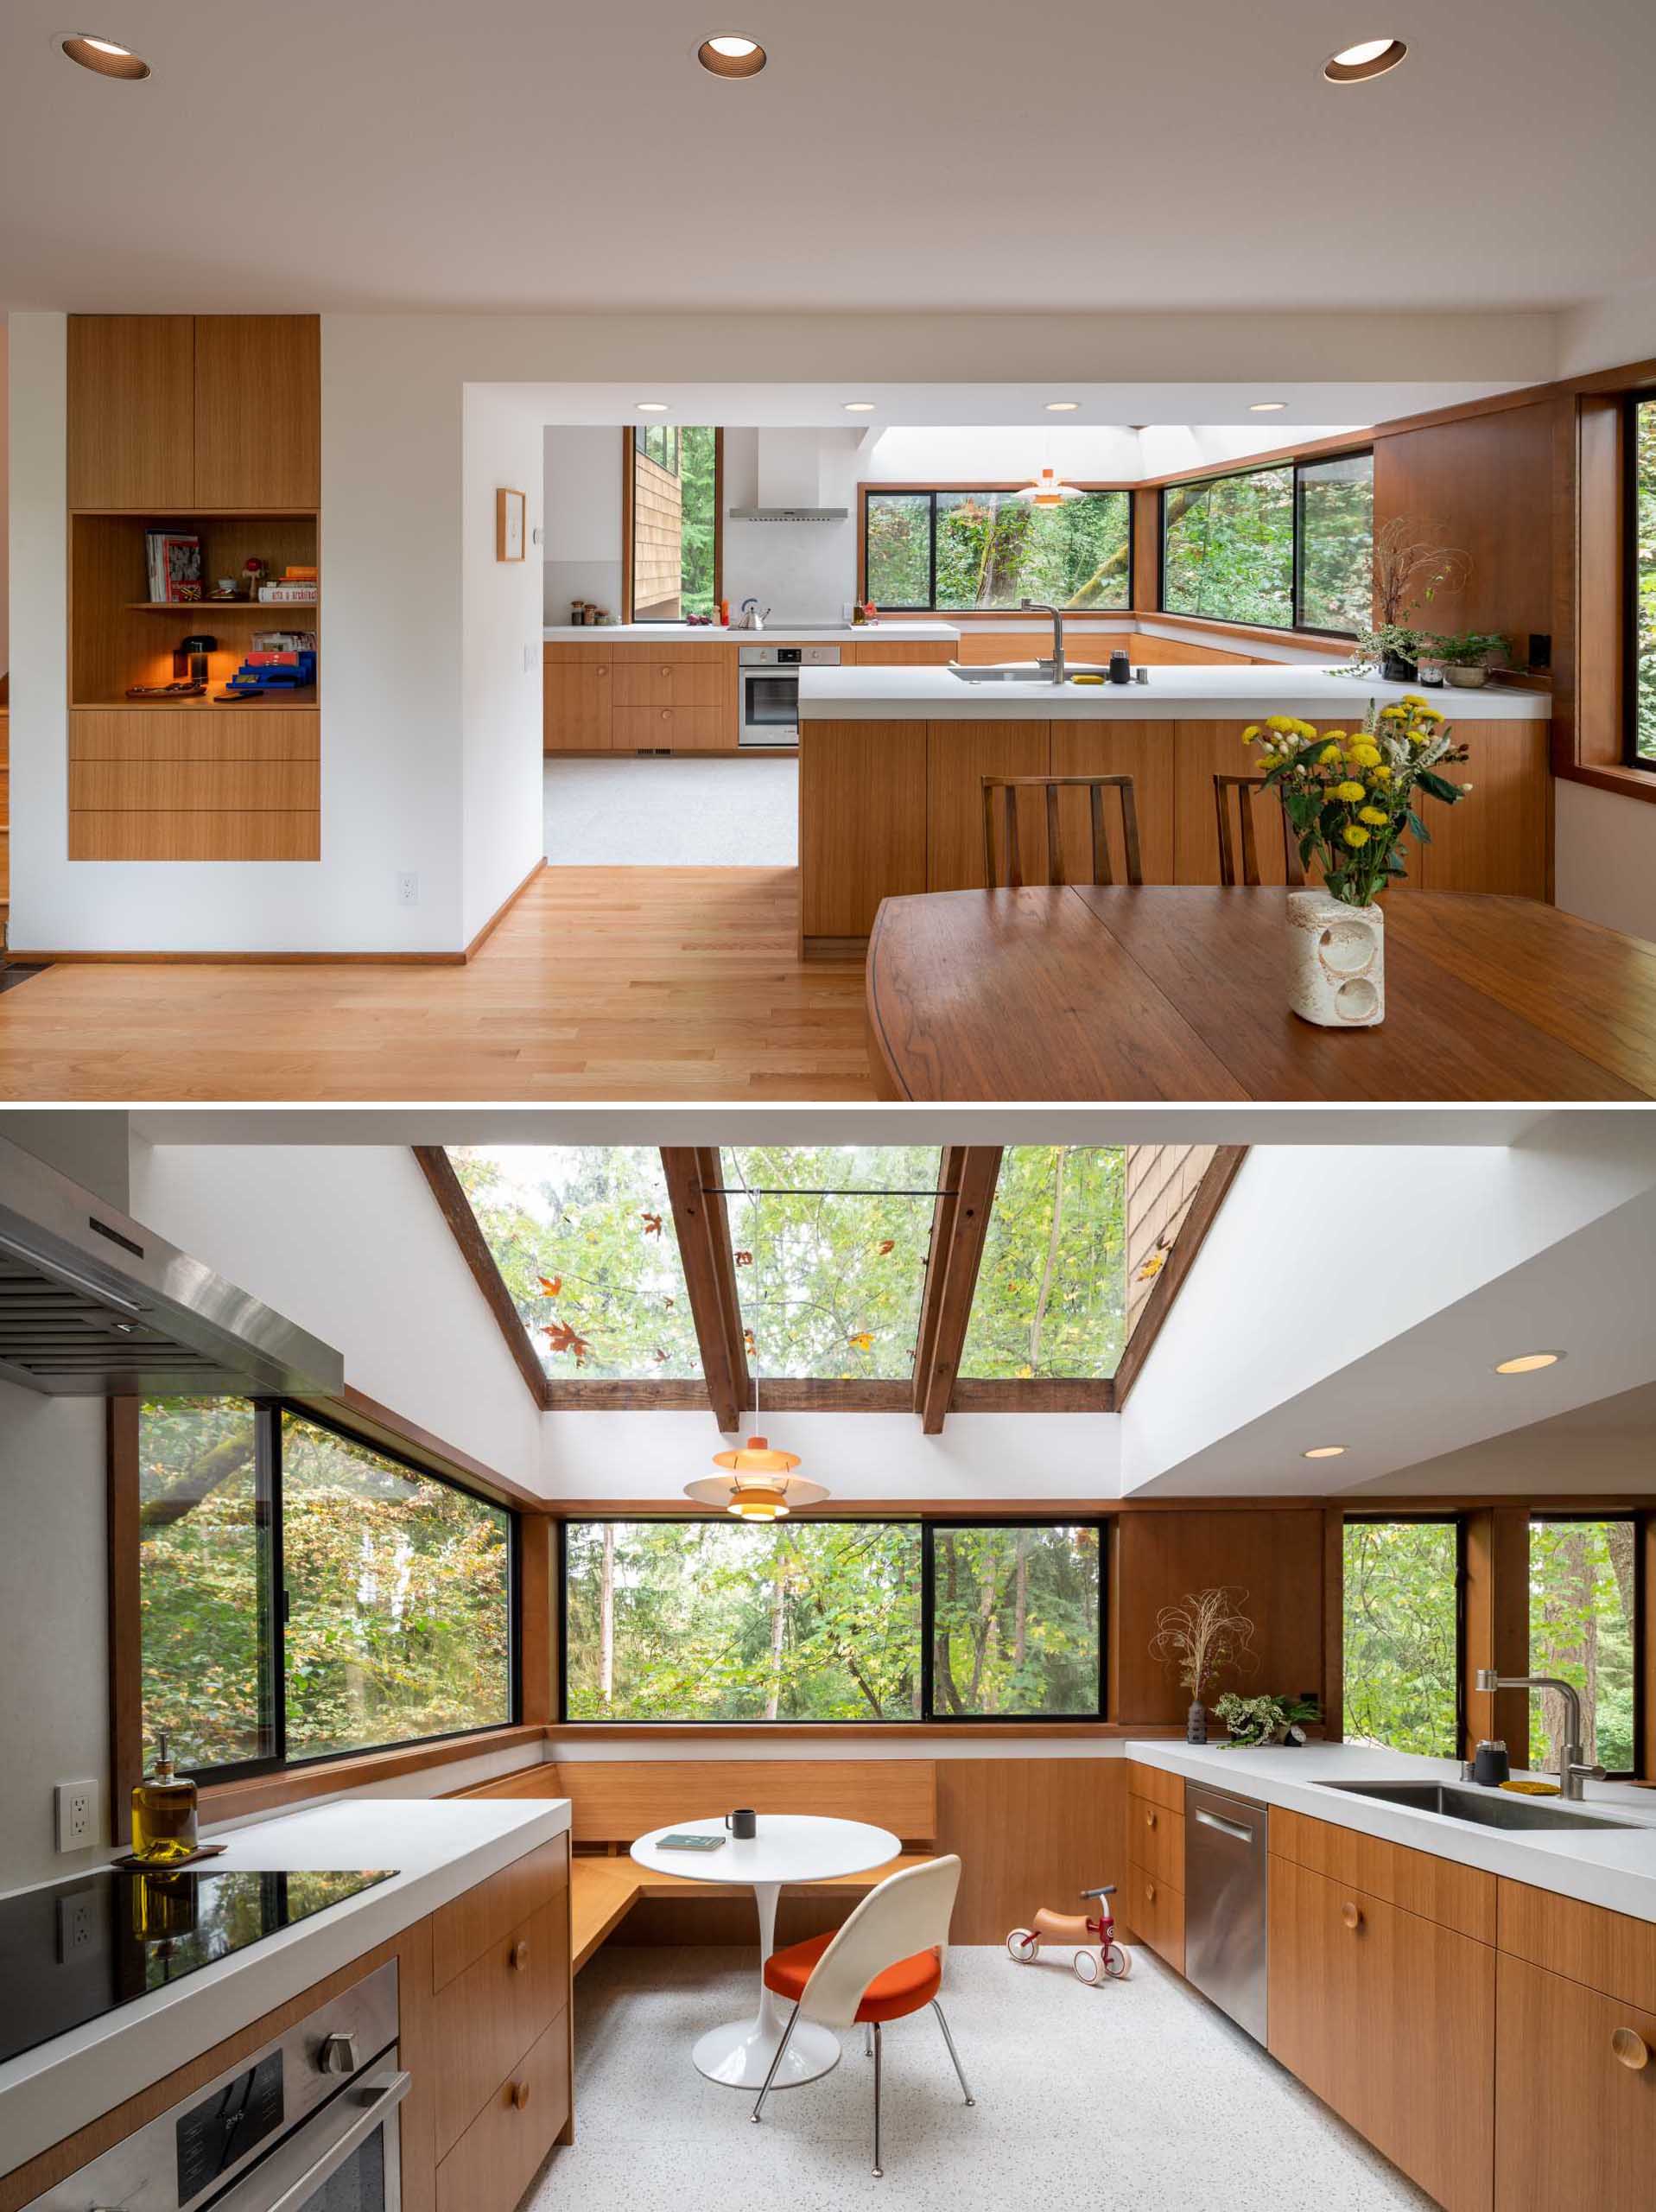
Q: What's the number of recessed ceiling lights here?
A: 9